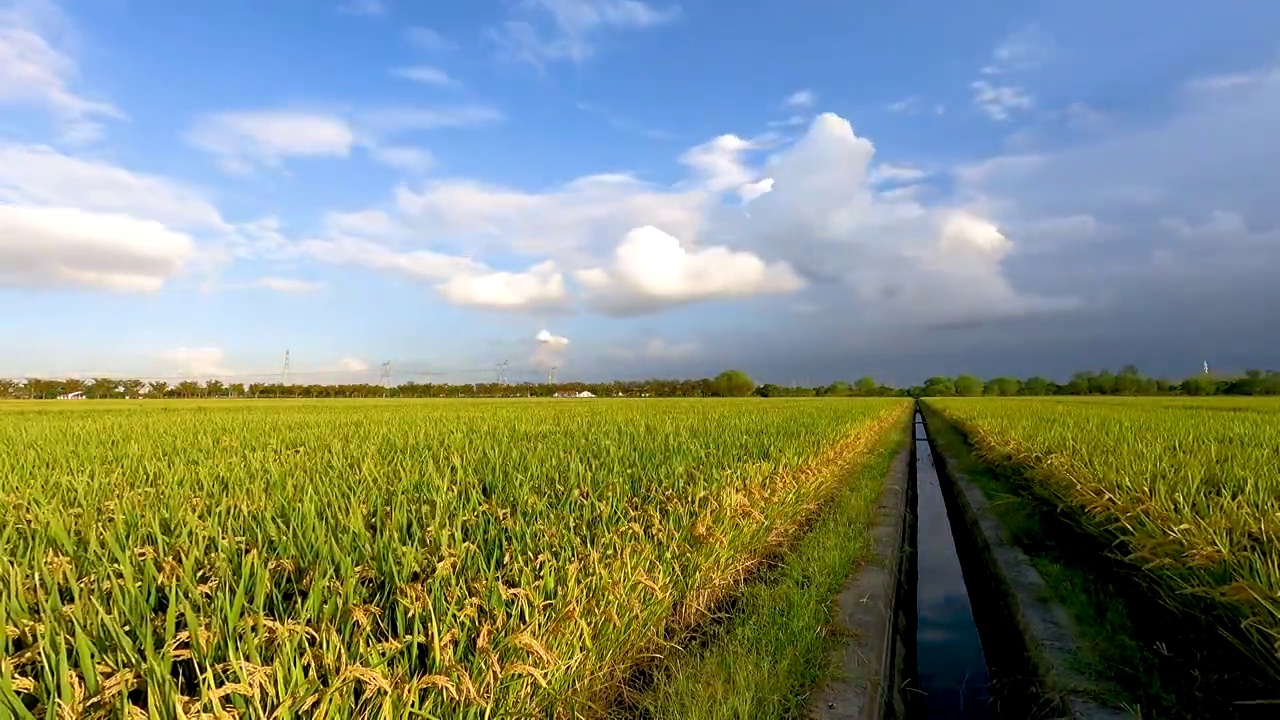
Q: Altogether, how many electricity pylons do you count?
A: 4